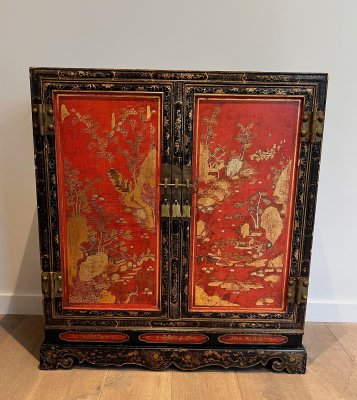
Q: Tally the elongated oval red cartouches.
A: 3